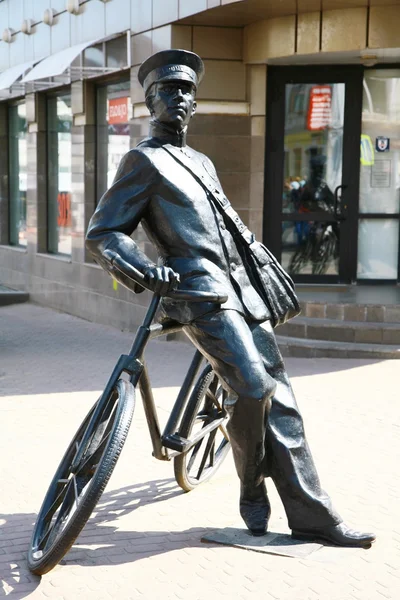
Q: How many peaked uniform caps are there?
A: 1